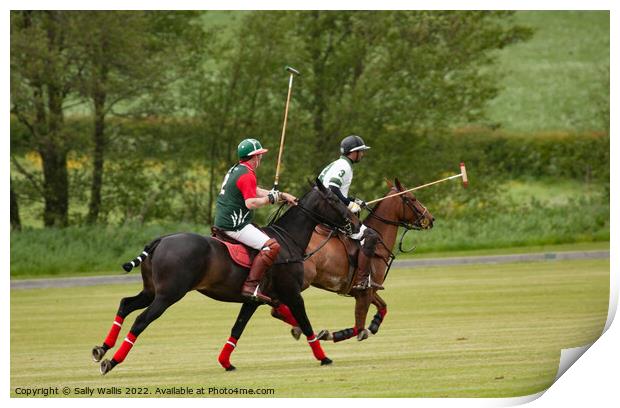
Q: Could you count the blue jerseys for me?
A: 0